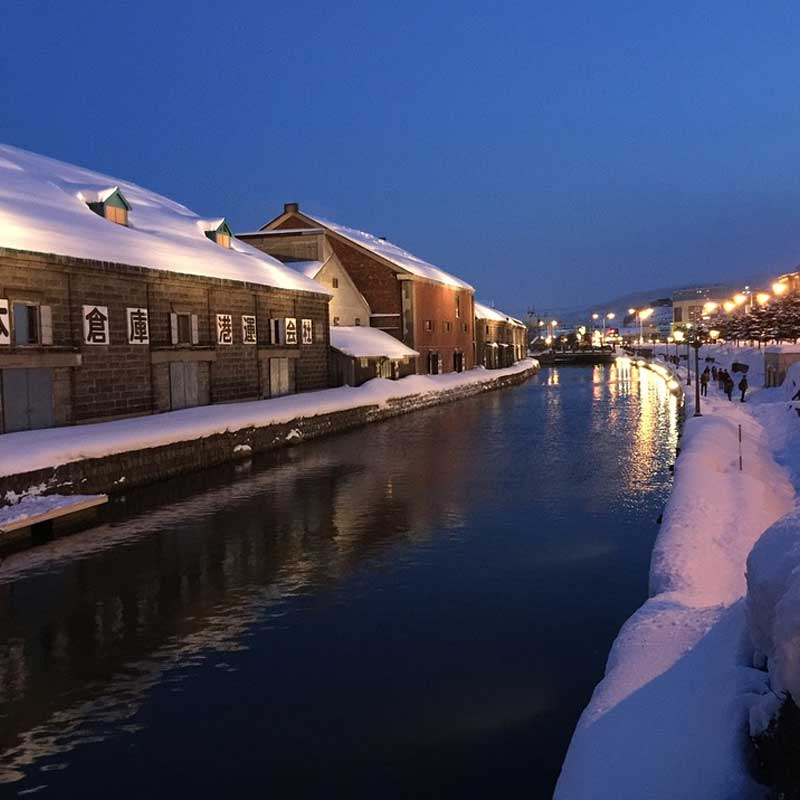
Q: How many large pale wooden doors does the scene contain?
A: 3